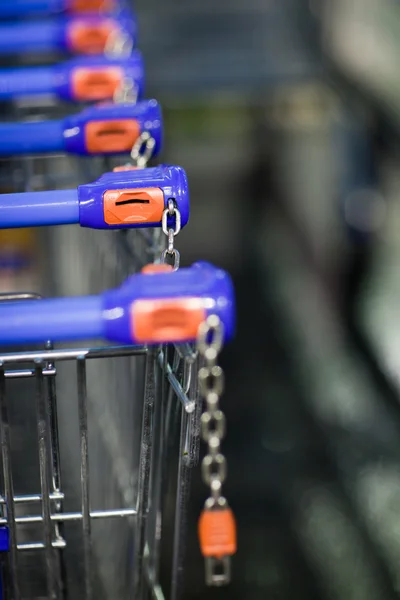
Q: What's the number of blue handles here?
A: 6